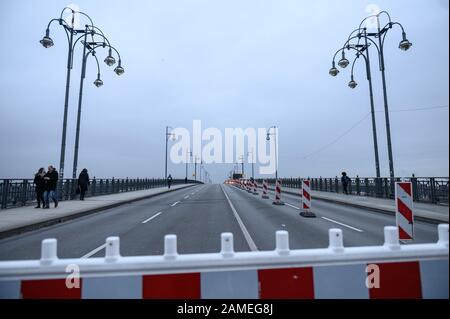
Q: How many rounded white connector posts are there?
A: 8